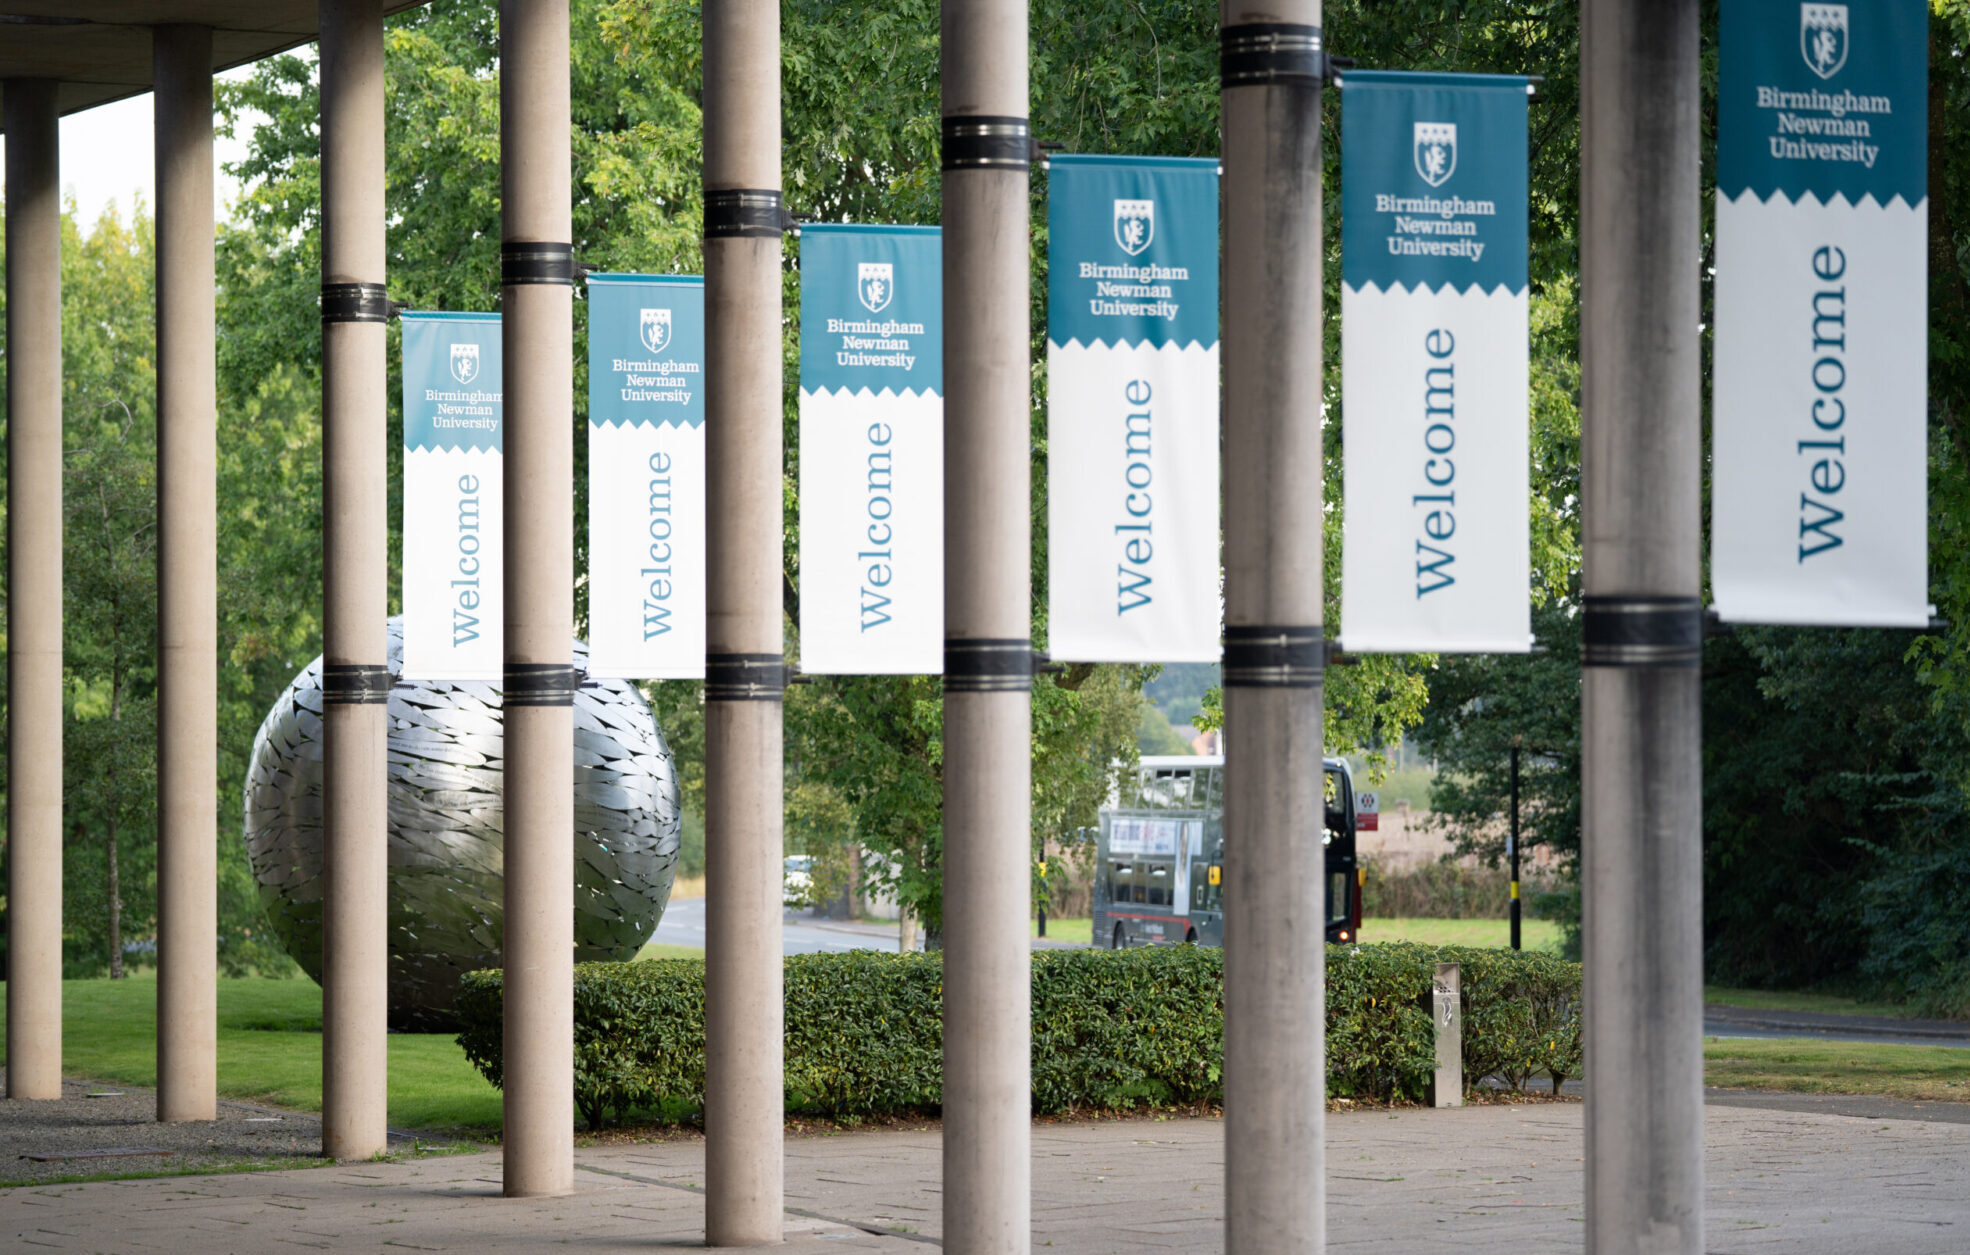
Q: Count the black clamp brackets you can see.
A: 11